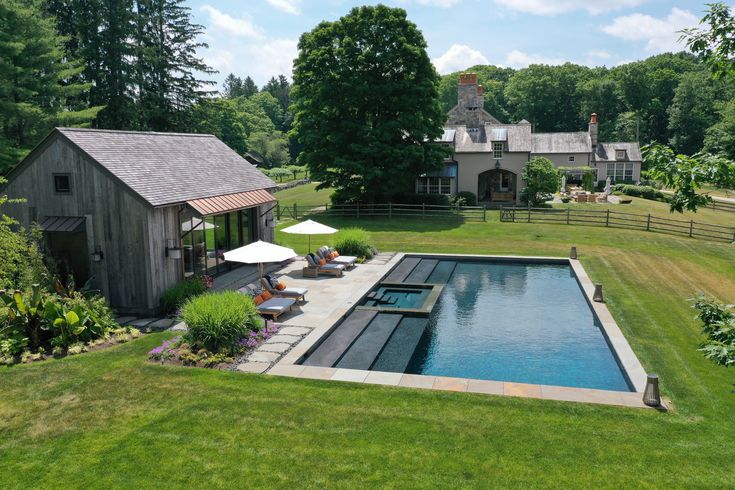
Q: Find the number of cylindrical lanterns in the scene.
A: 3